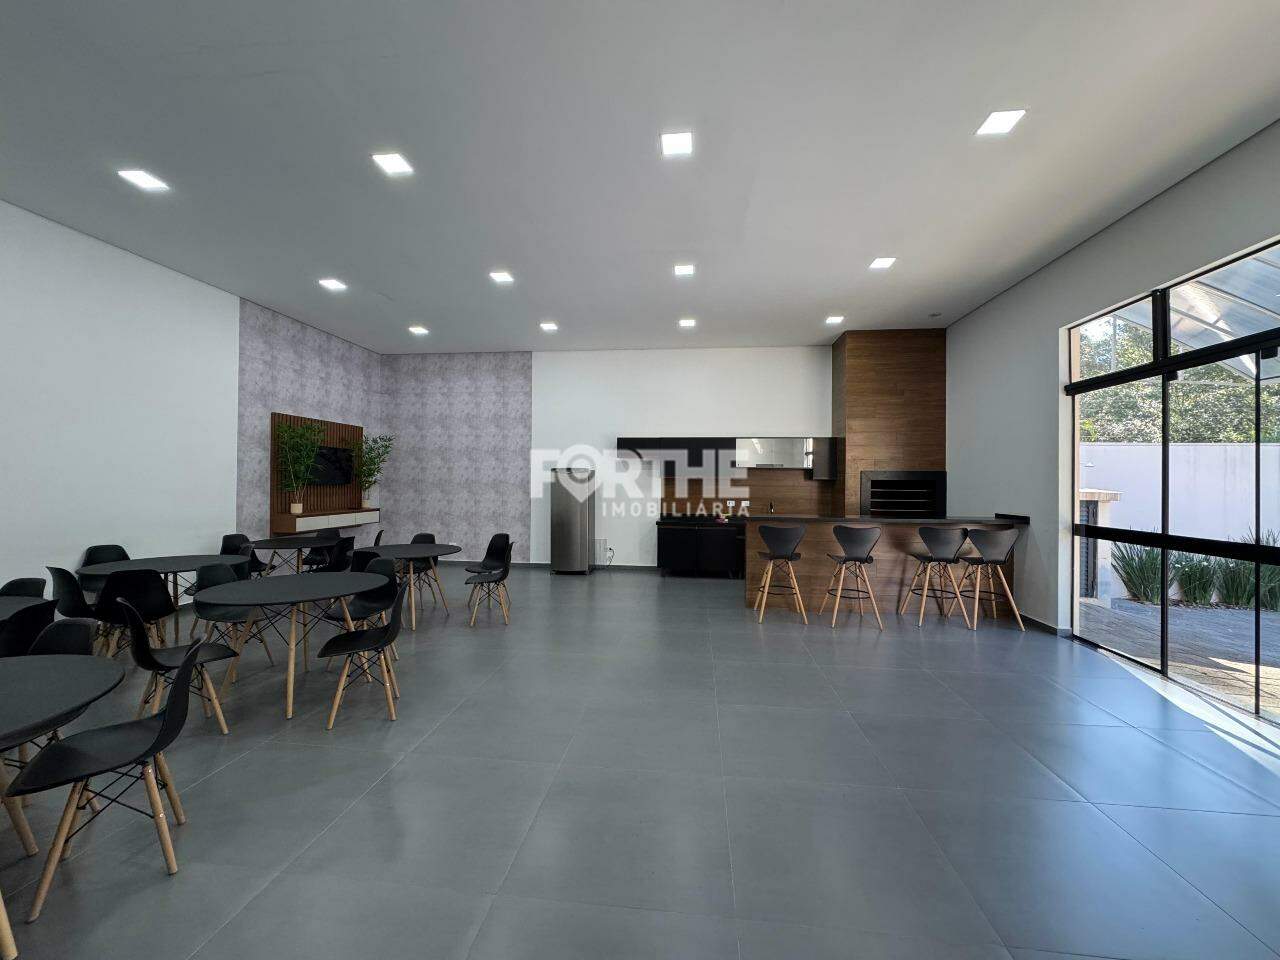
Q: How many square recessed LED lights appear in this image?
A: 12